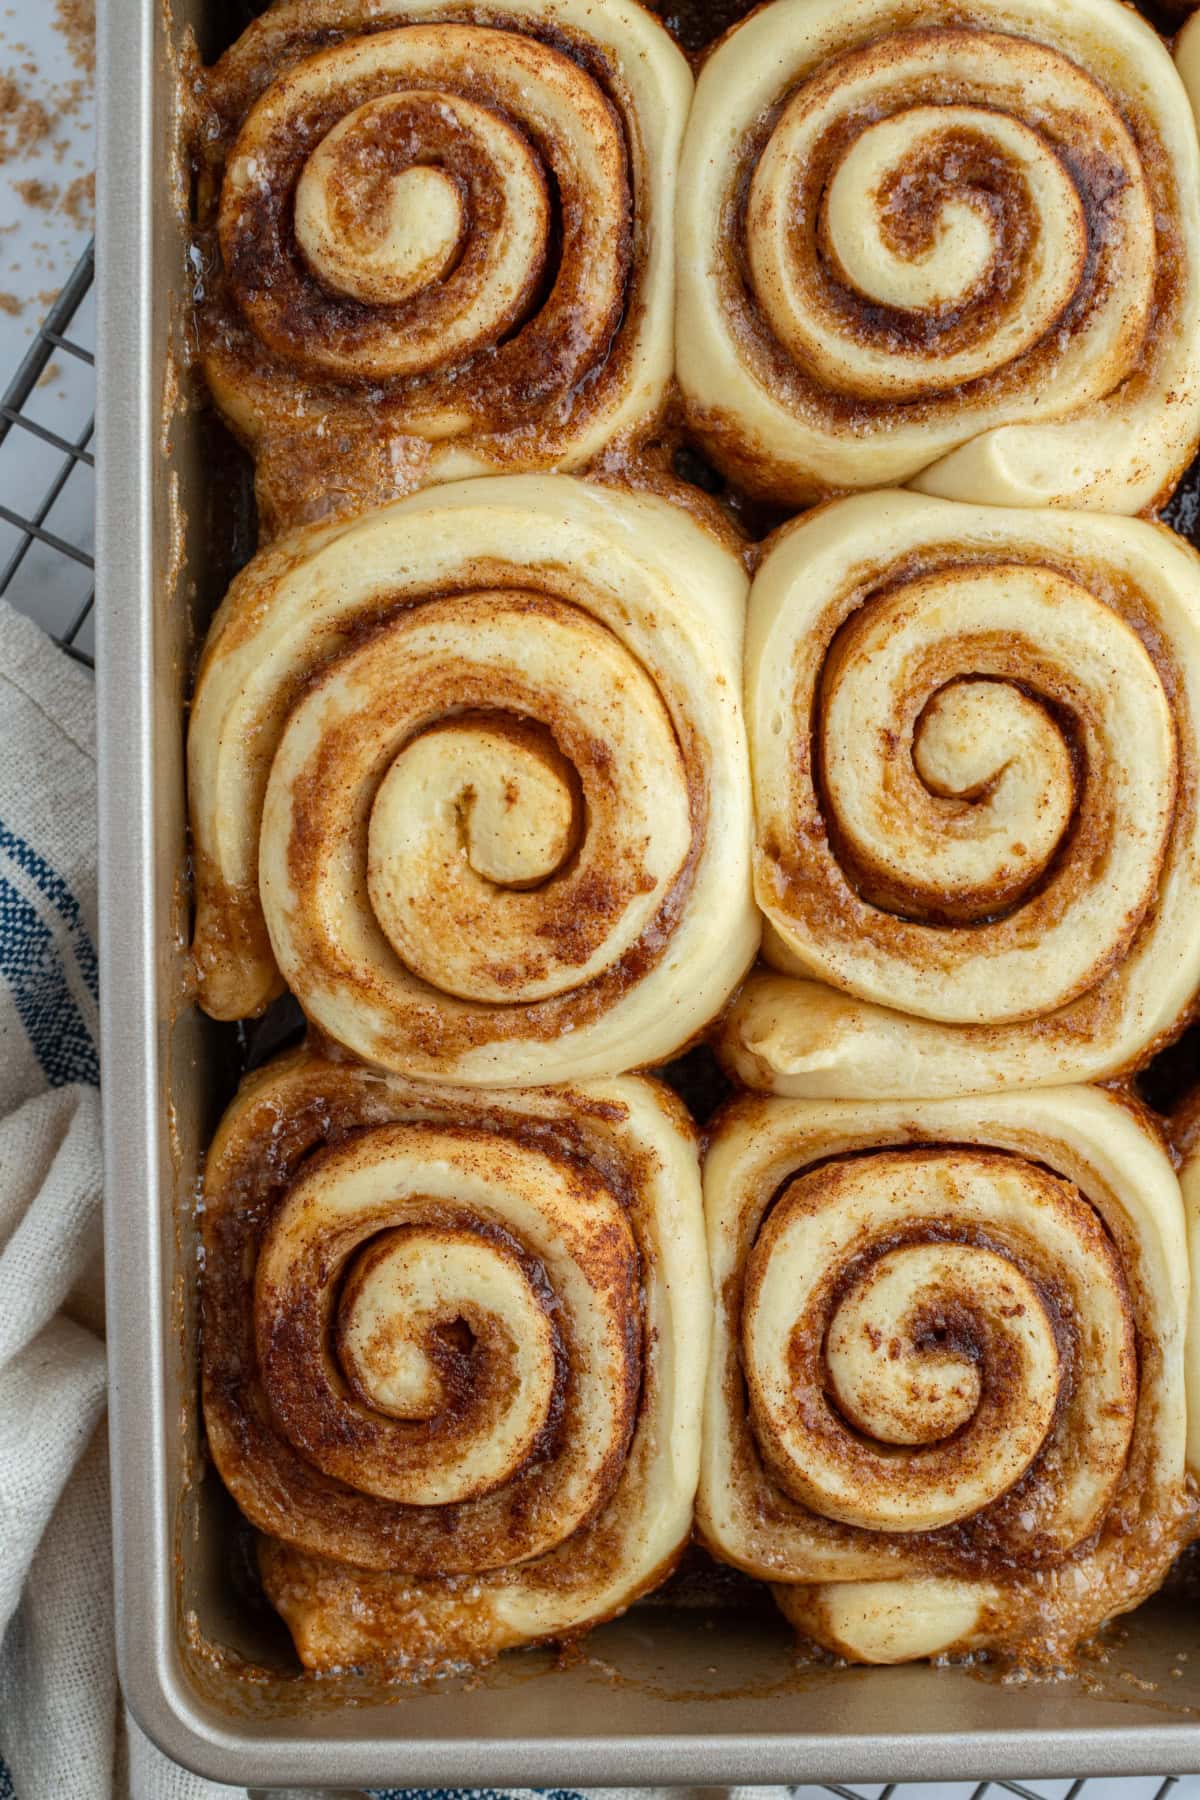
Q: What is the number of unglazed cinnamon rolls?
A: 6